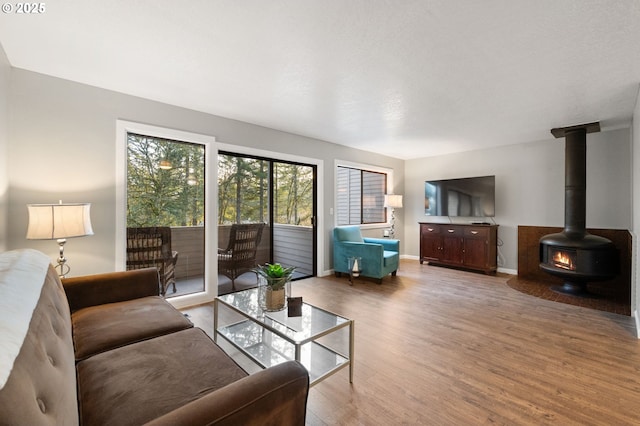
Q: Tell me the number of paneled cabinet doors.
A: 3